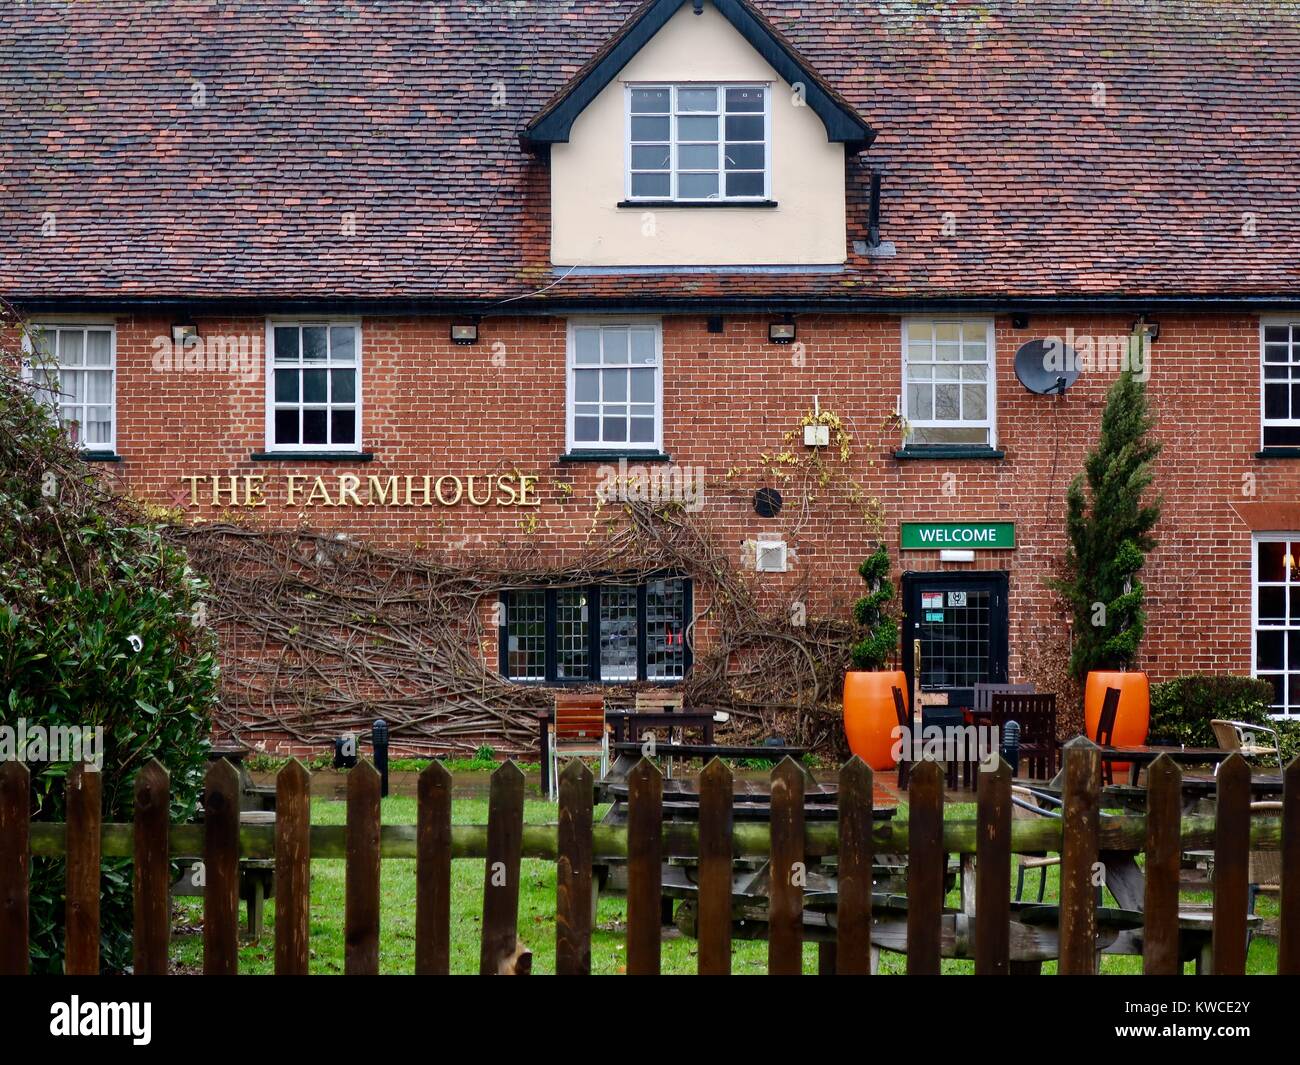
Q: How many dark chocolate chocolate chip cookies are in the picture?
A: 0